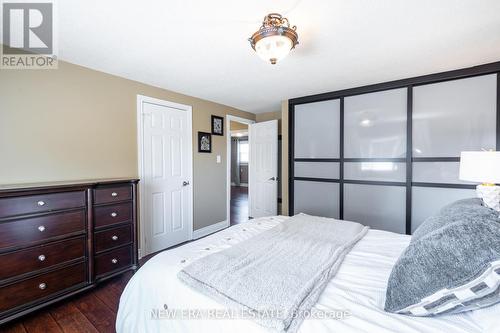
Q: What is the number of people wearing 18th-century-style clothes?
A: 0